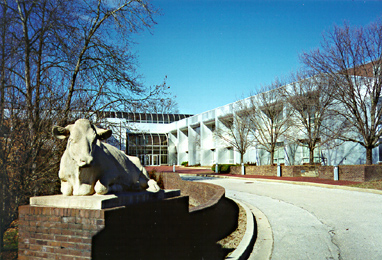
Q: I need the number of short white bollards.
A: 5